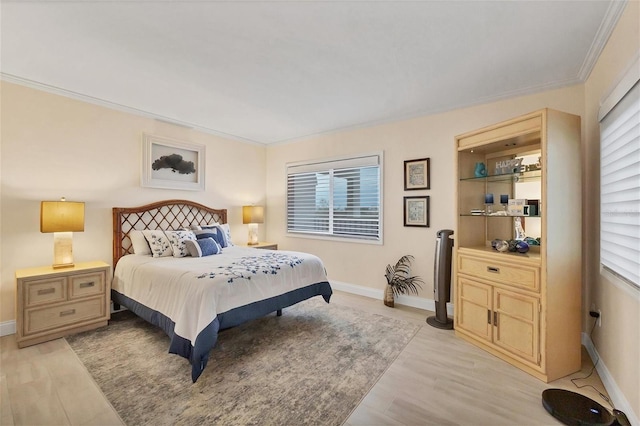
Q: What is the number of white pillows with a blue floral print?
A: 3